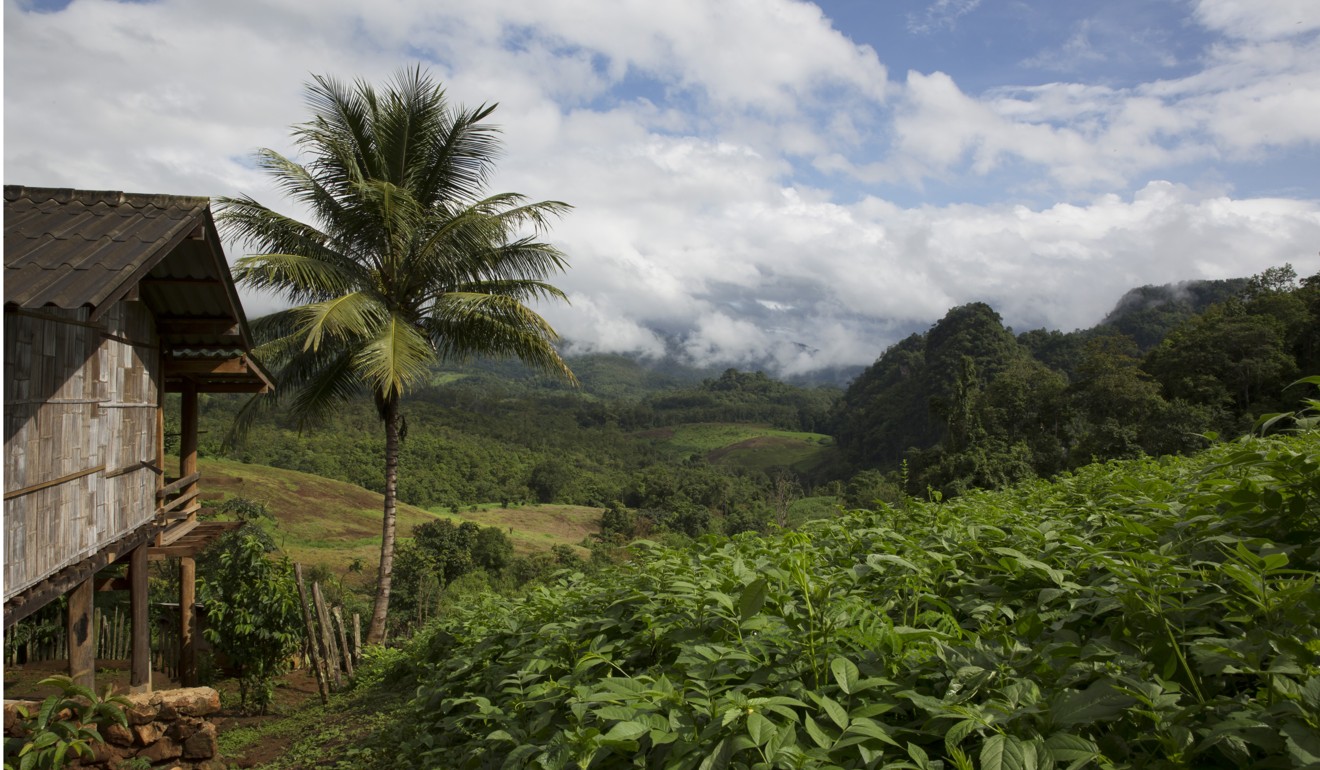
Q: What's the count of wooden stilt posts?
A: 3